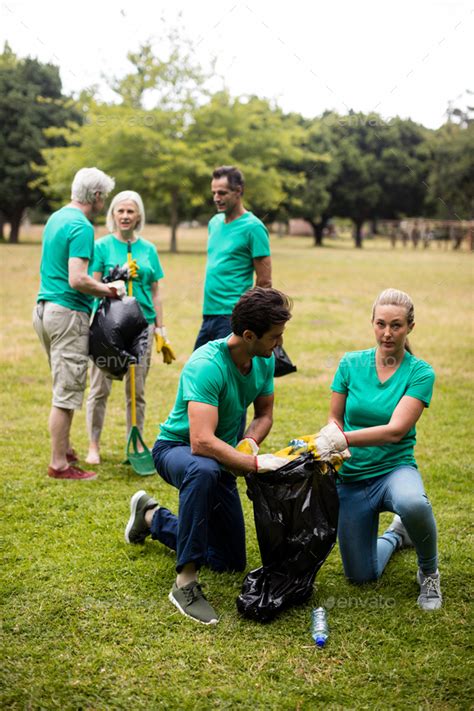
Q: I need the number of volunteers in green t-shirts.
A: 5